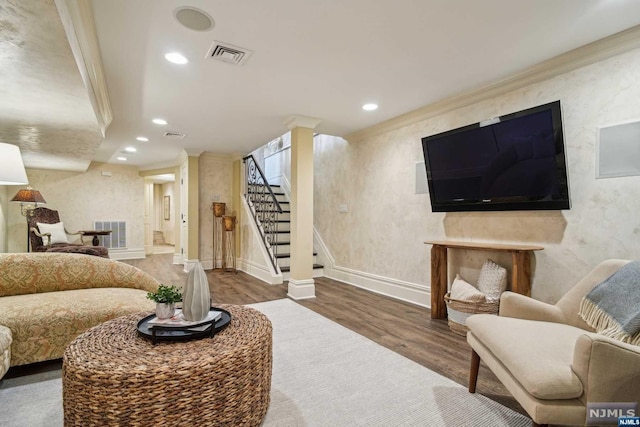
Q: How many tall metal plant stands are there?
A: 2